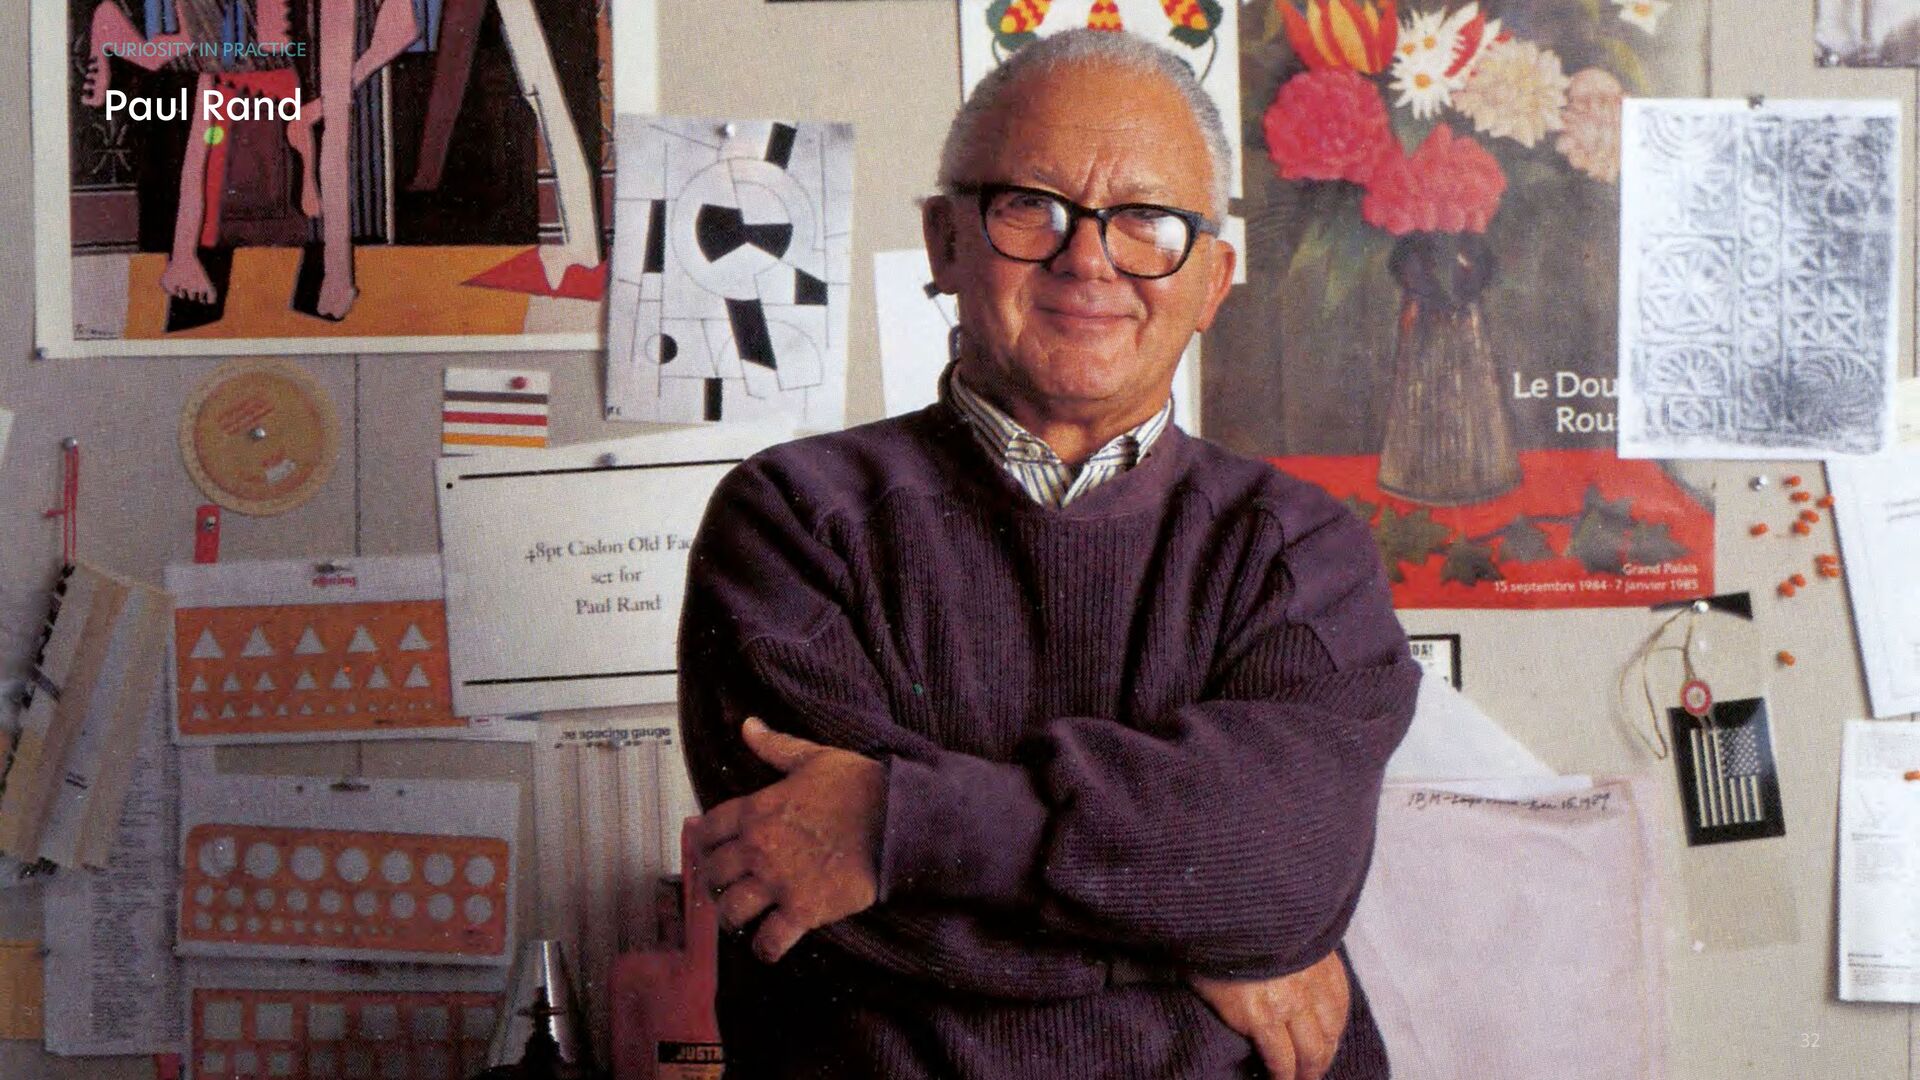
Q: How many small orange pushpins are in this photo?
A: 12